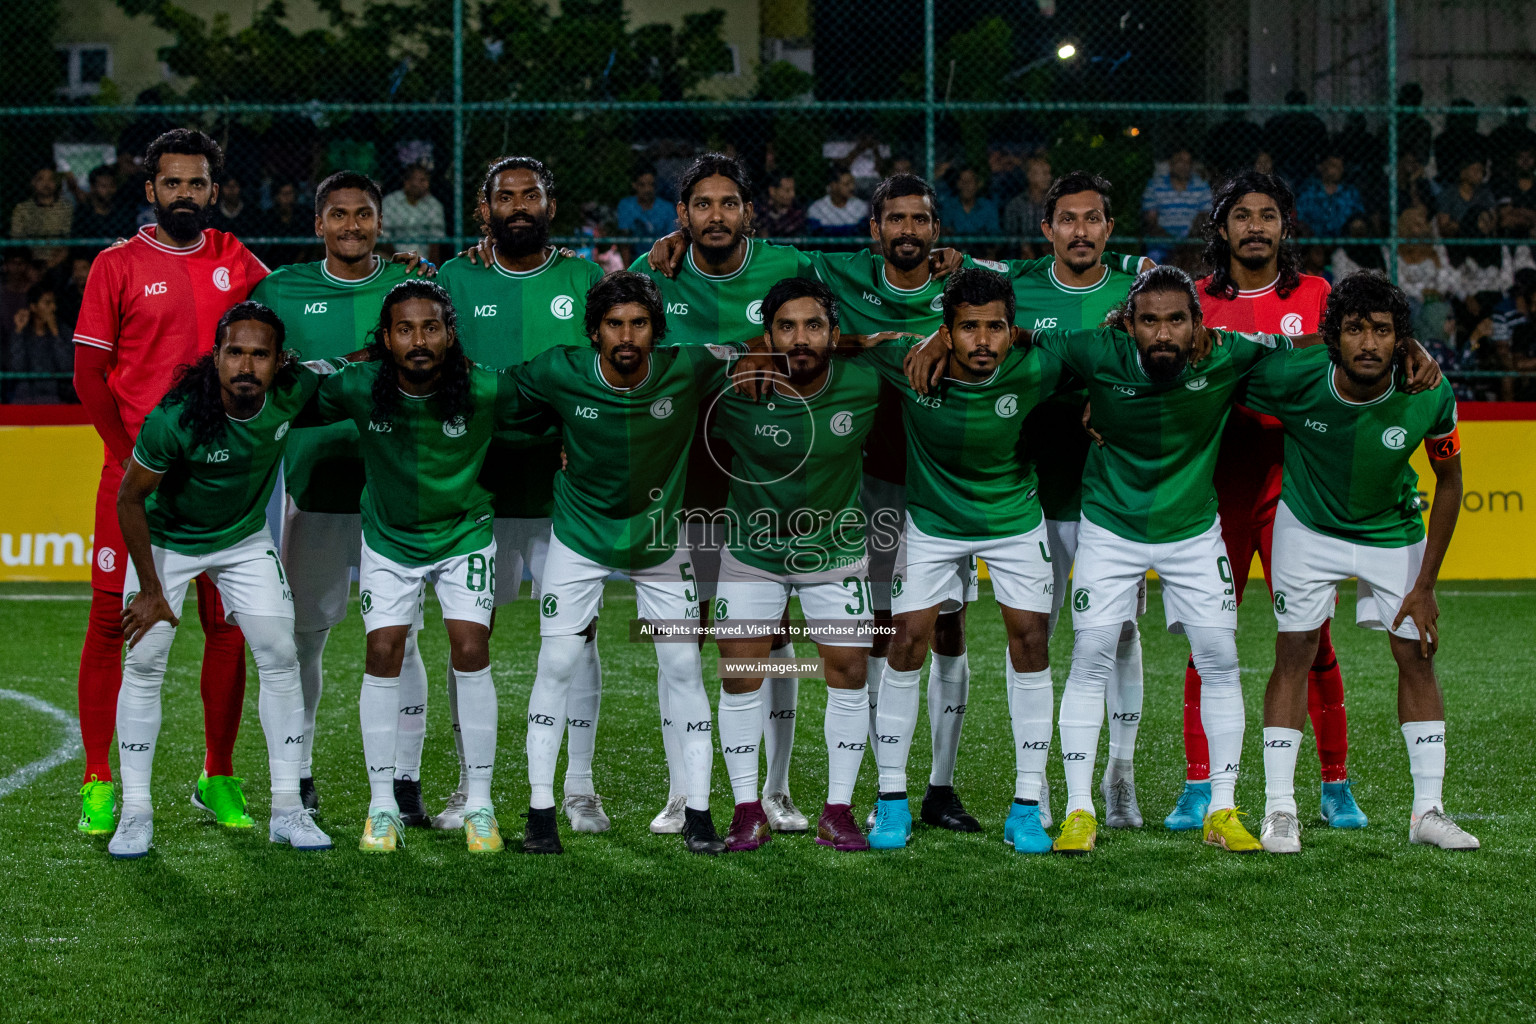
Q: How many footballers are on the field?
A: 14